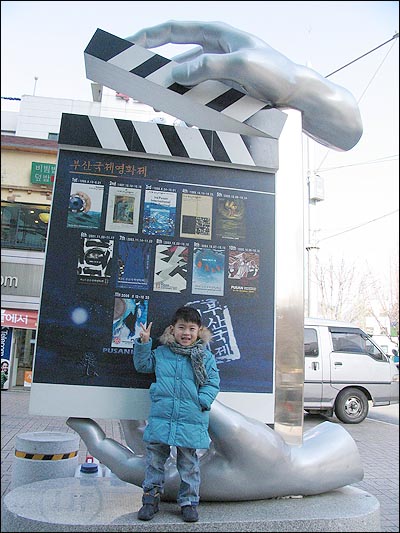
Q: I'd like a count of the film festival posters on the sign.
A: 11